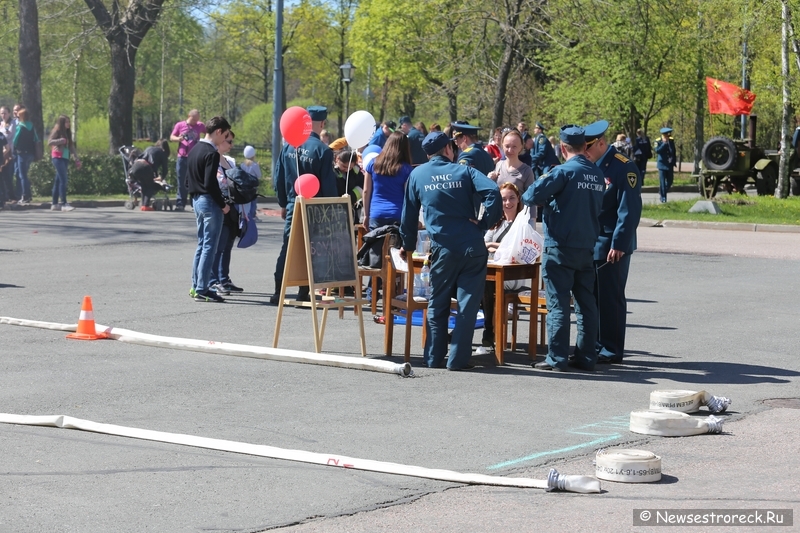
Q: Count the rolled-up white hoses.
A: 3